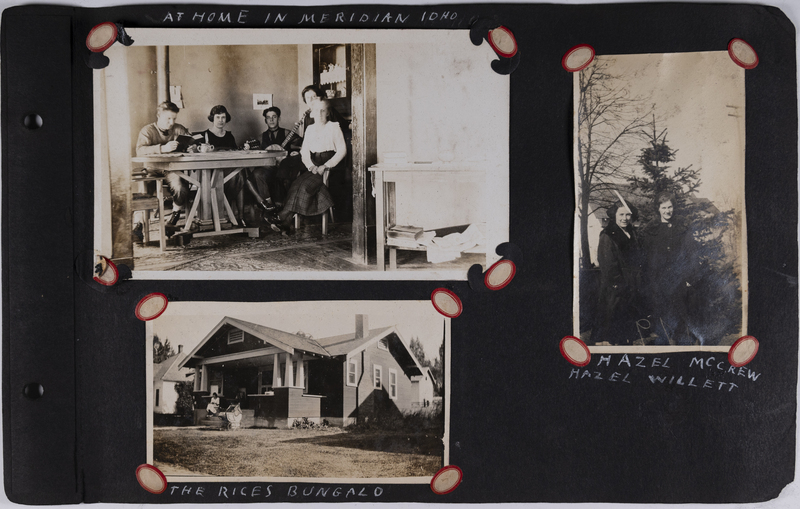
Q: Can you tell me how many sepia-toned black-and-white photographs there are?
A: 3